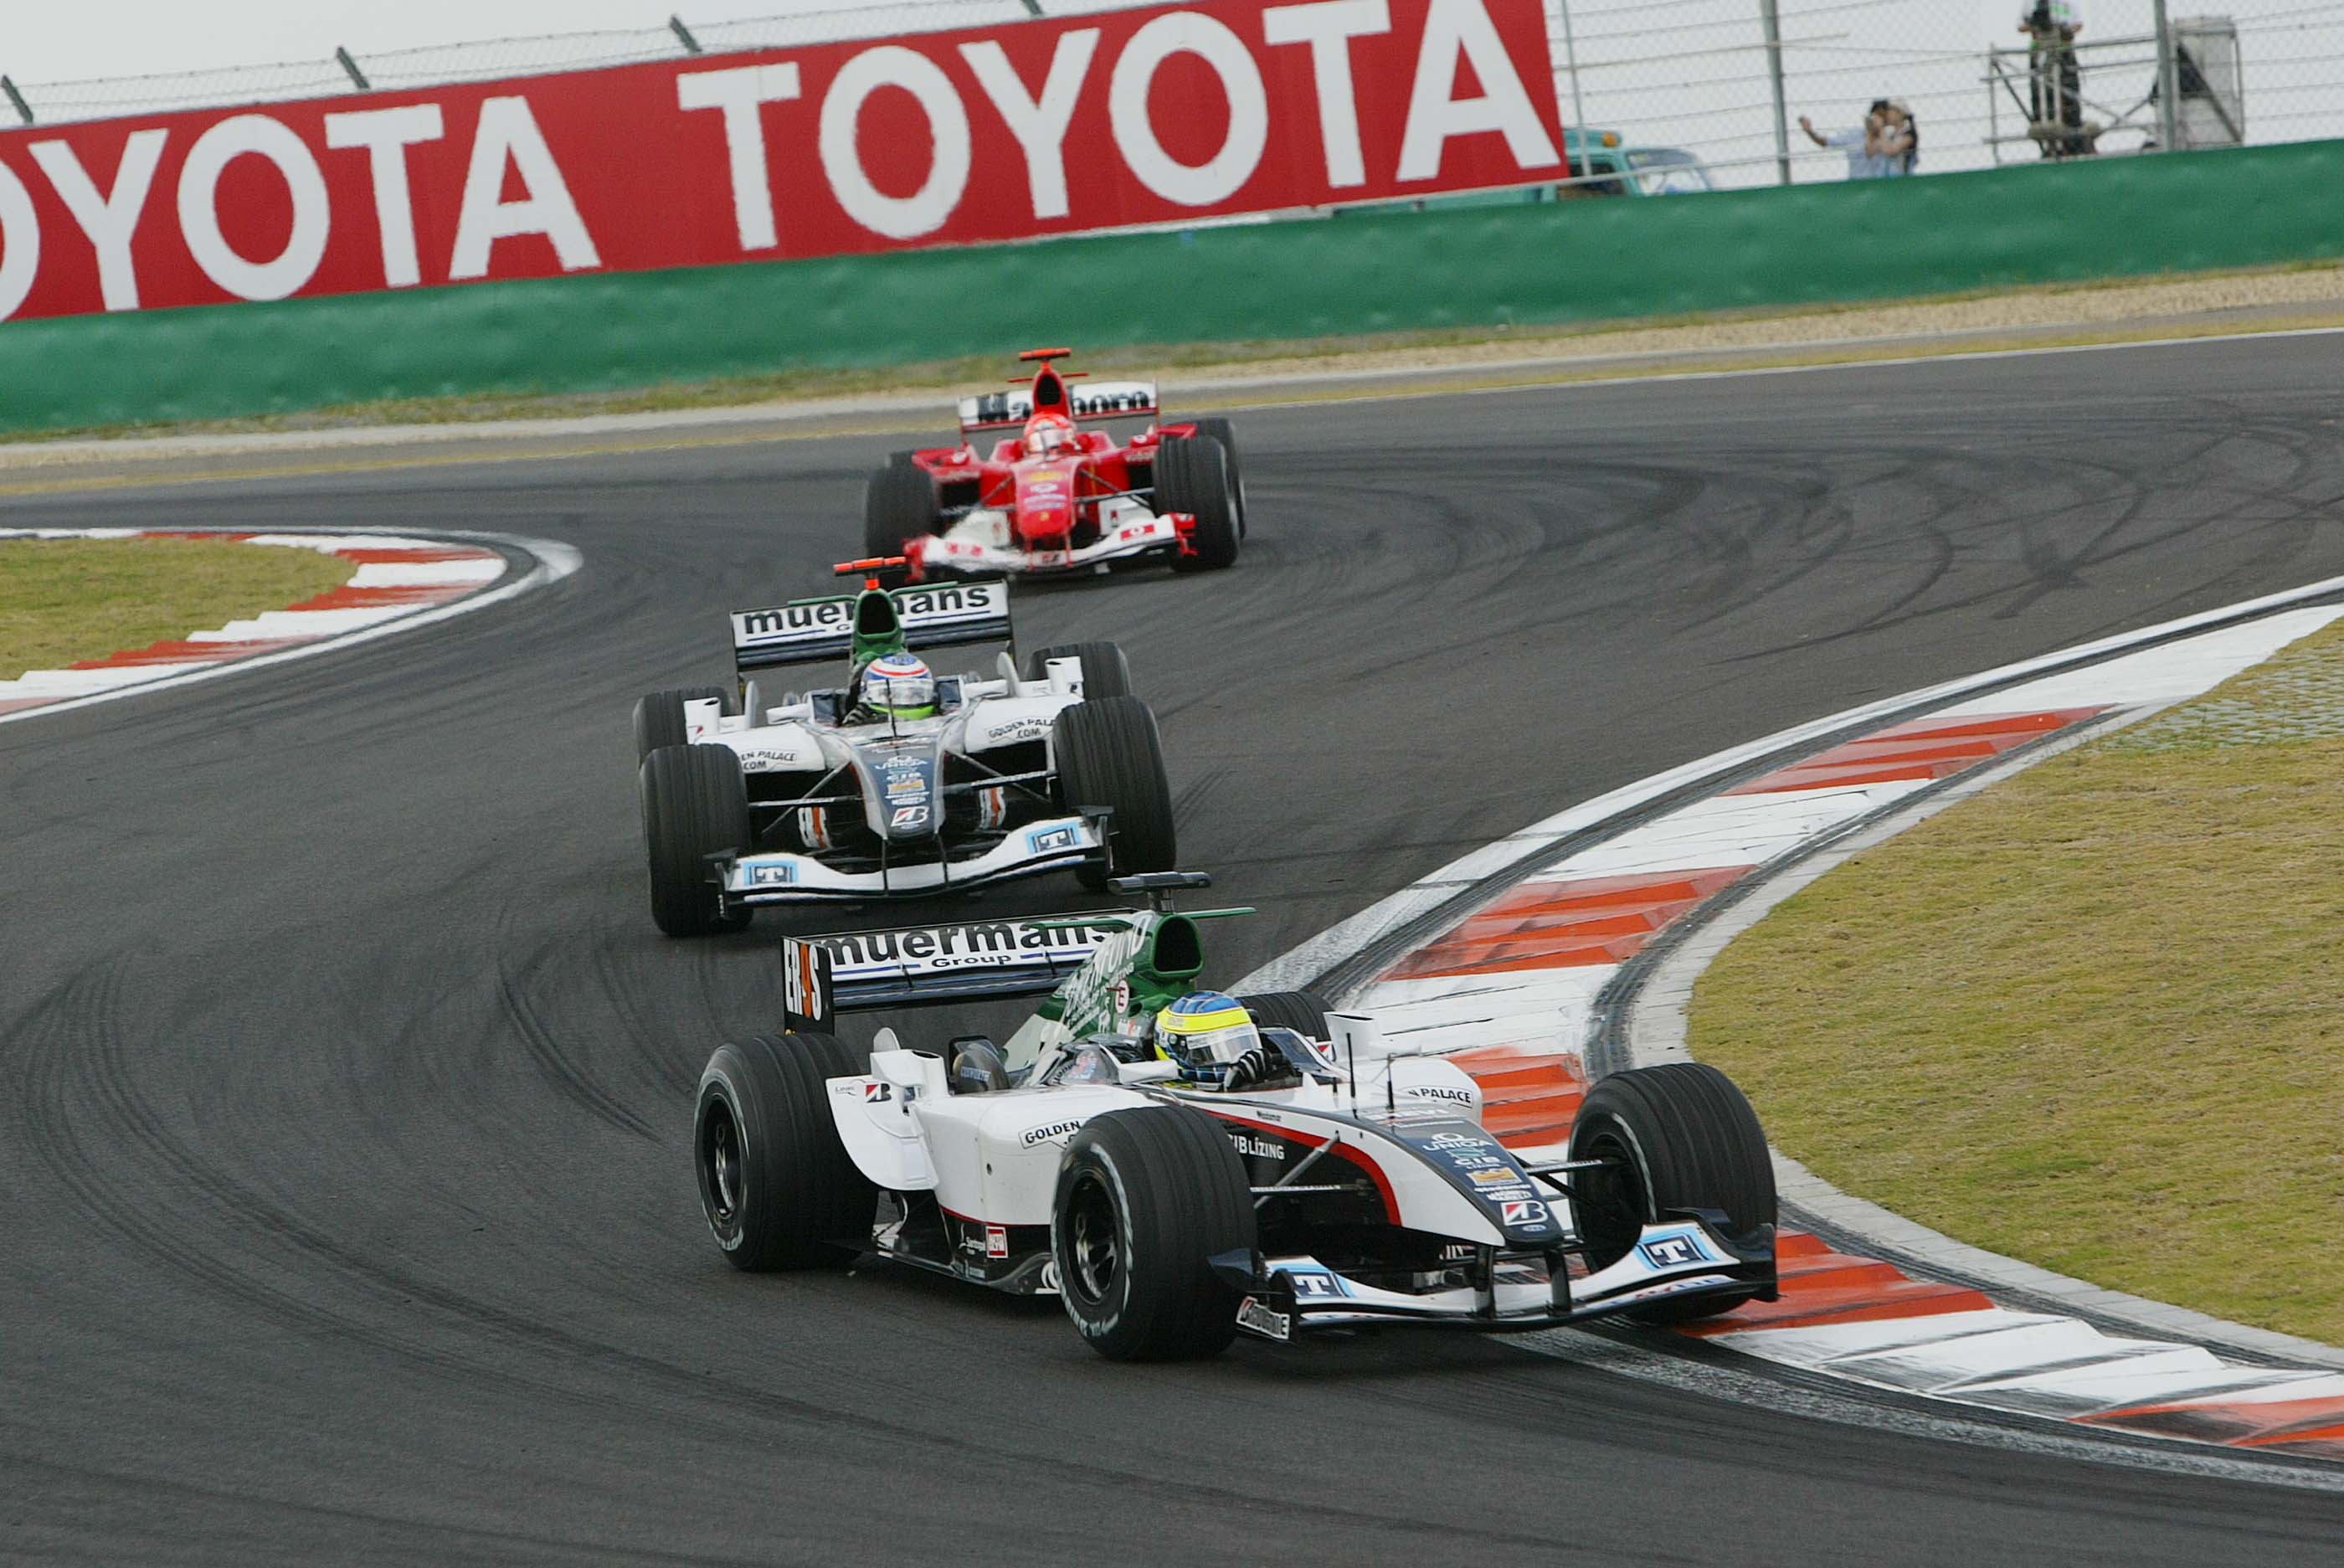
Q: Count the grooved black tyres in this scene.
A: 12